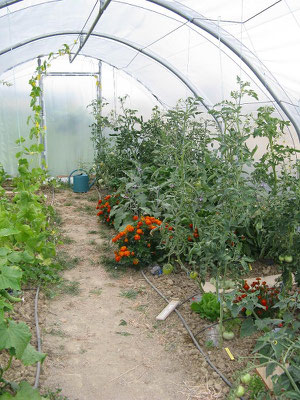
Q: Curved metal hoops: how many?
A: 3